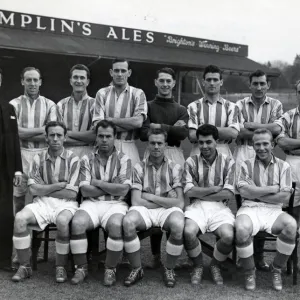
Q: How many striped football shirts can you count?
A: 11